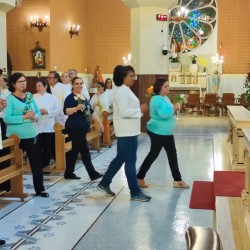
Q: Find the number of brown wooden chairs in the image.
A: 4